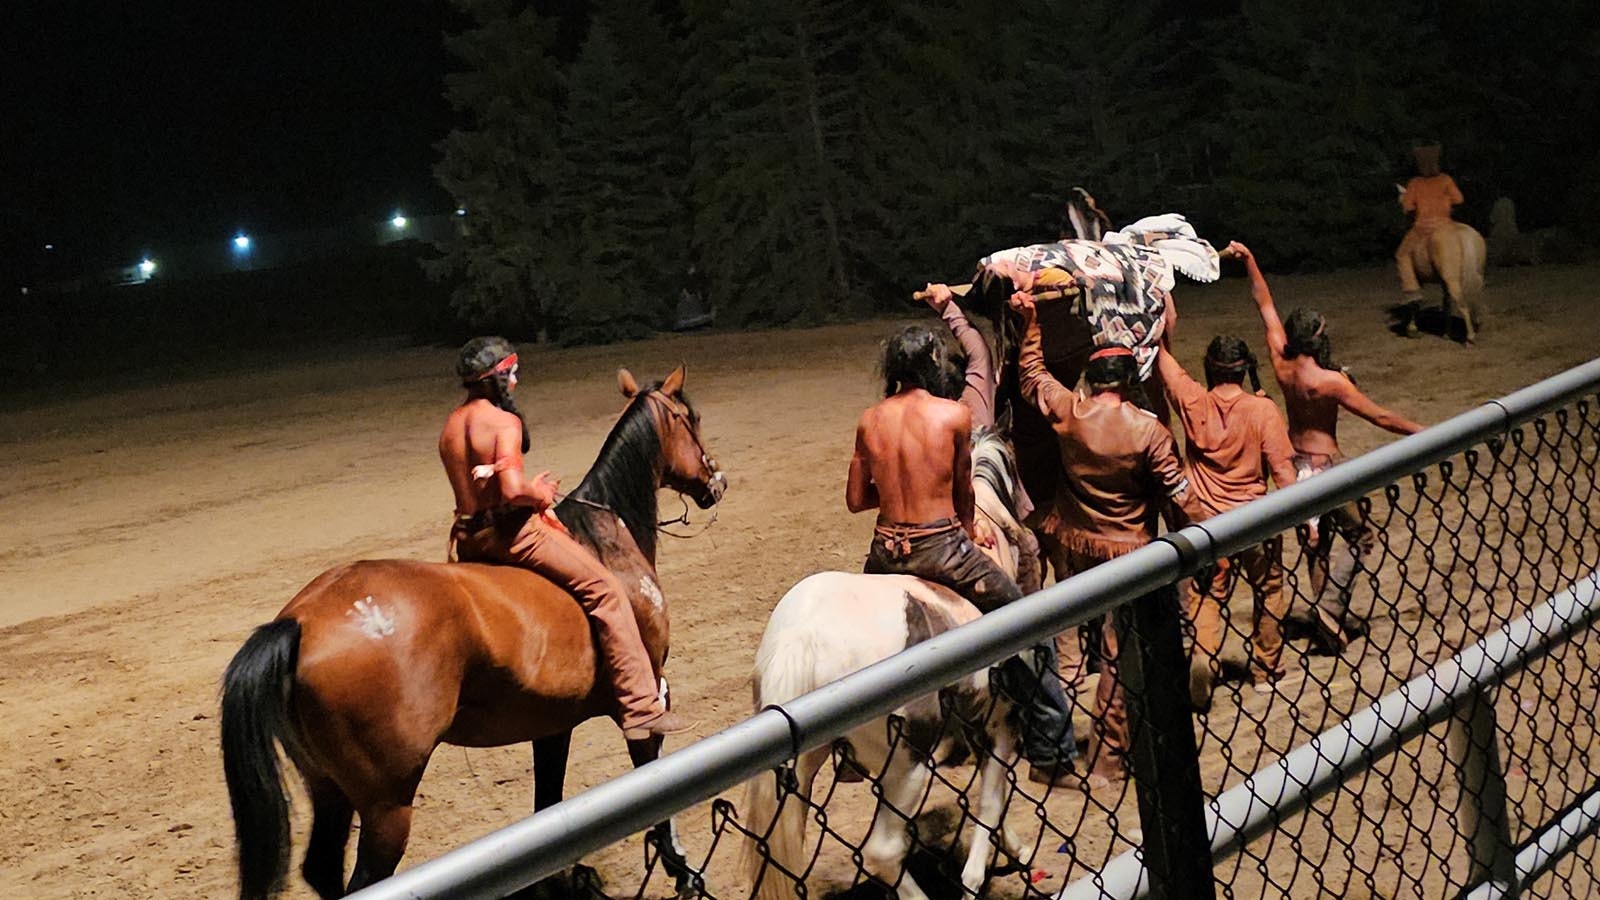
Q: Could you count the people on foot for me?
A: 4